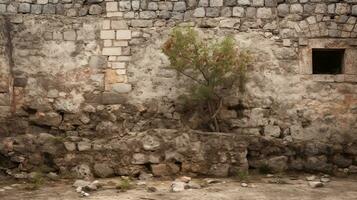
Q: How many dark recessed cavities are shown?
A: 1